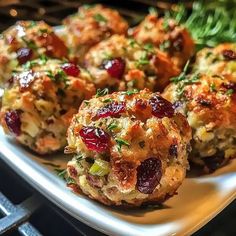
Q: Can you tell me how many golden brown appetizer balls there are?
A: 8